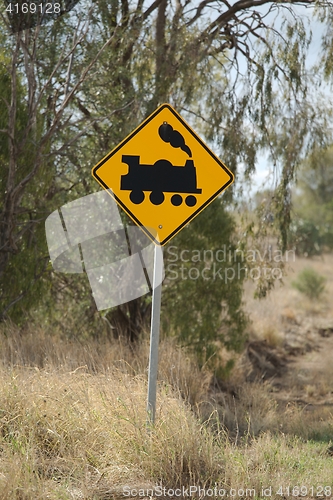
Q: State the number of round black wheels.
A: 4